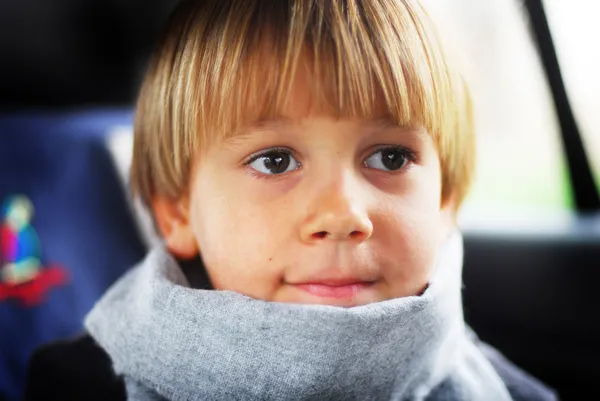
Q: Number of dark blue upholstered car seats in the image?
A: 1